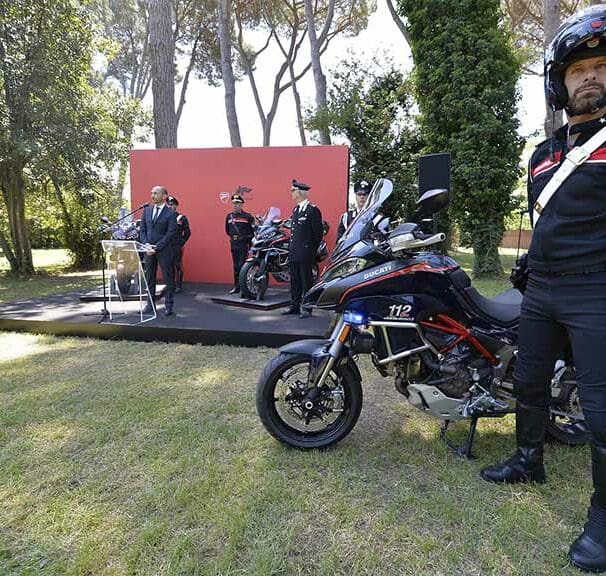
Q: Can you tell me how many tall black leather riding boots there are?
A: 2